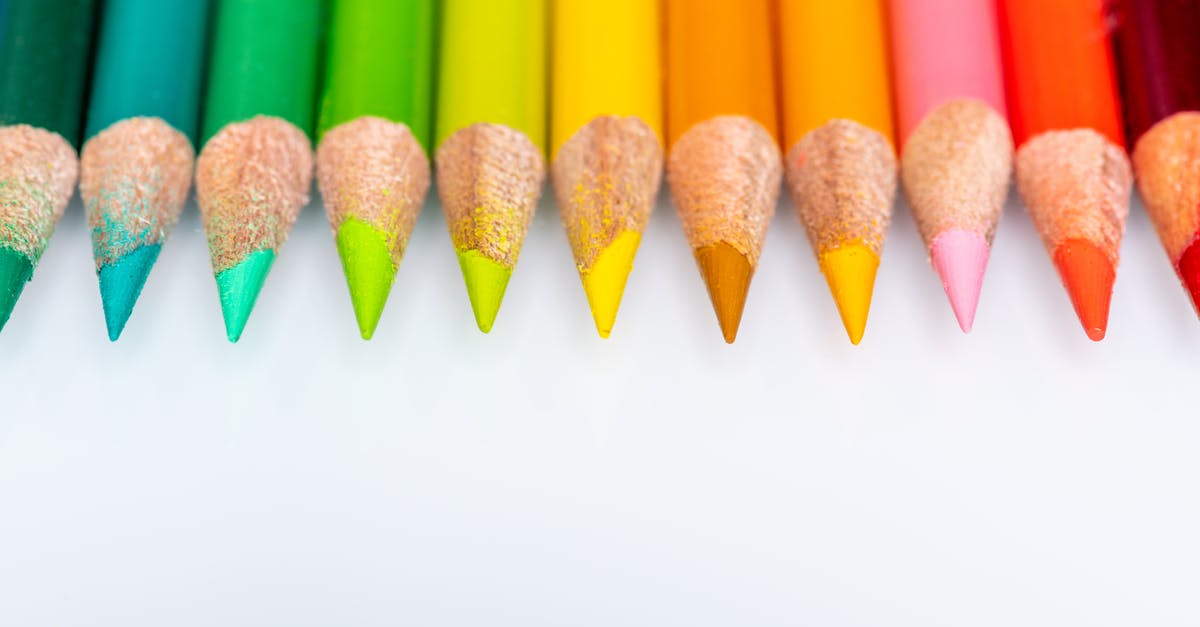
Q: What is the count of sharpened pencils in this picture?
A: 11